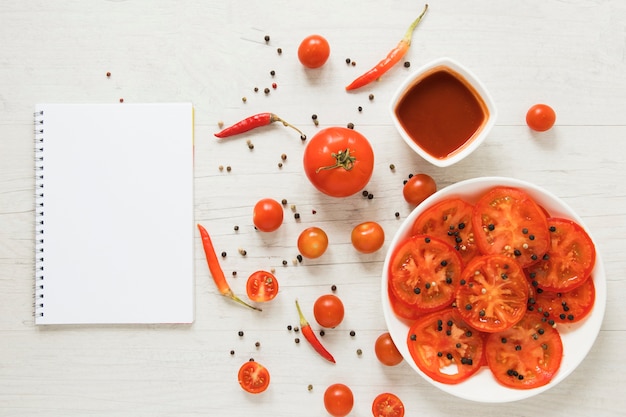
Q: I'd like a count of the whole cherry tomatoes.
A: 9